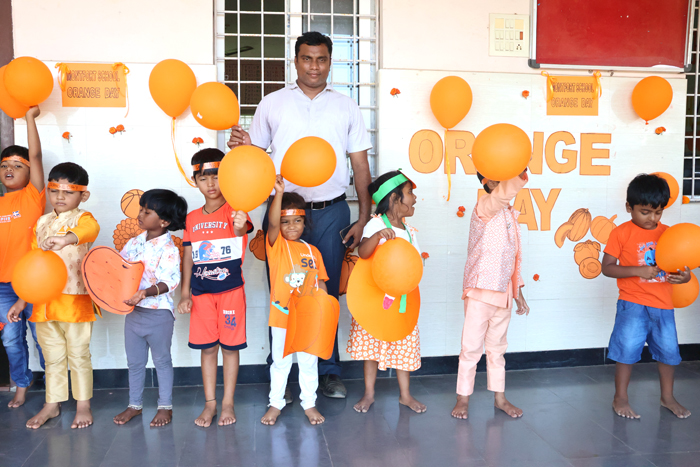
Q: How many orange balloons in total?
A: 14